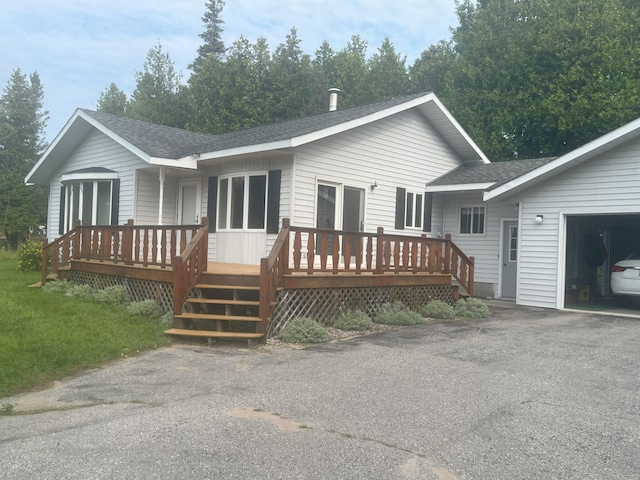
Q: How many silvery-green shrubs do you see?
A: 10